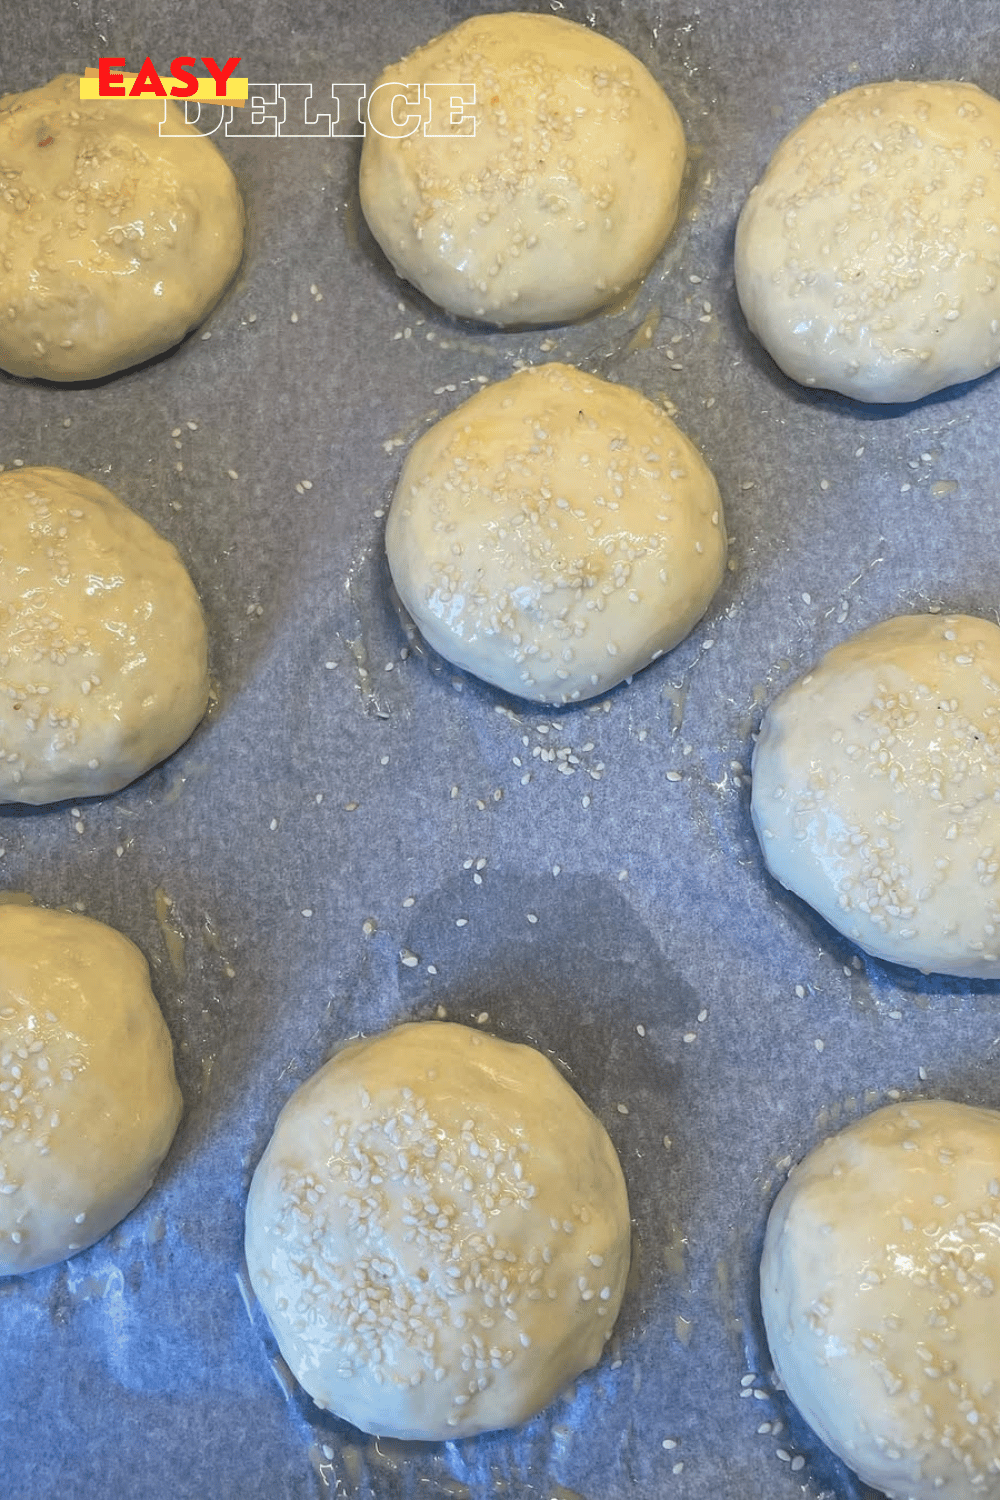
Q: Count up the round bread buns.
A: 9